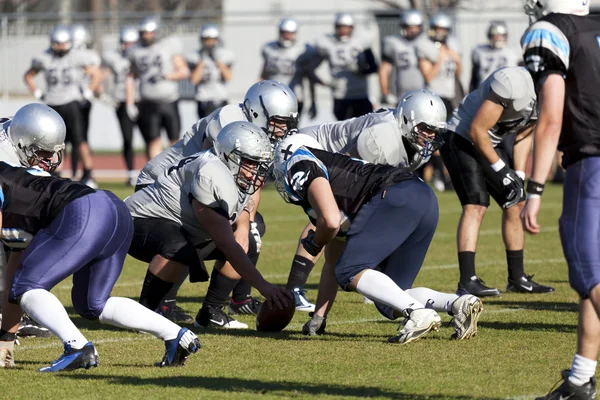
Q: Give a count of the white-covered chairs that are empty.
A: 0